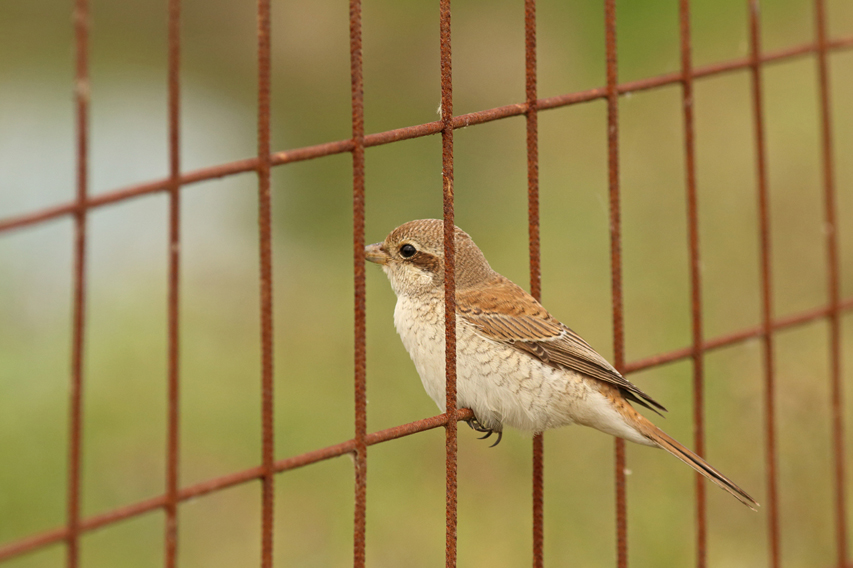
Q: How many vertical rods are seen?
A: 10